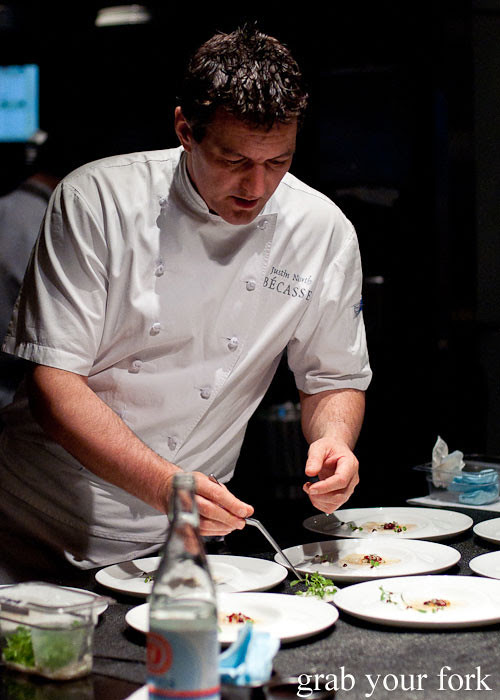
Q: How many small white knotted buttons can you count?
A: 9